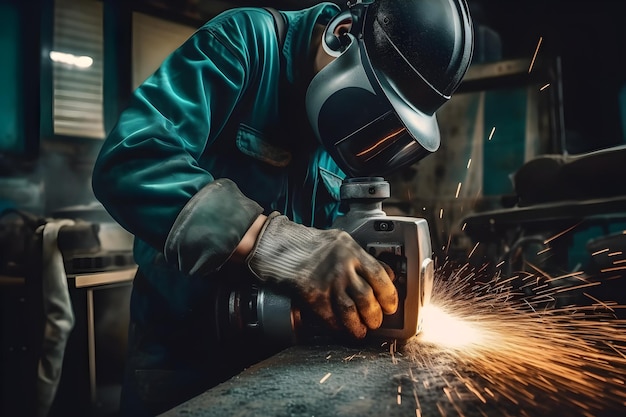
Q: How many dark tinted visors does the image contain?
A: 1